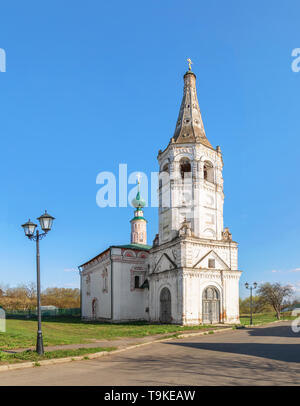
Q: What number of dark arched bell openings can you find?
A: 3